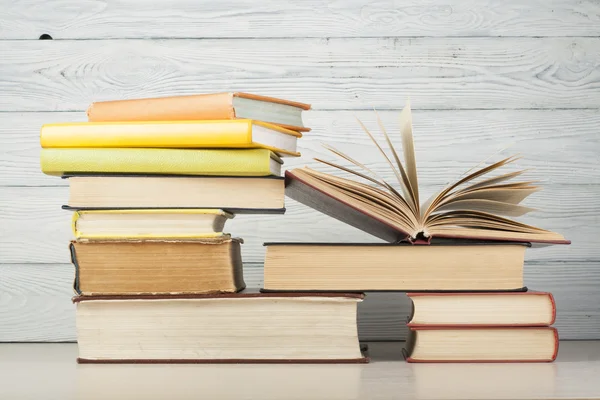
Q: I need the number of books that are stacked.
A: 11